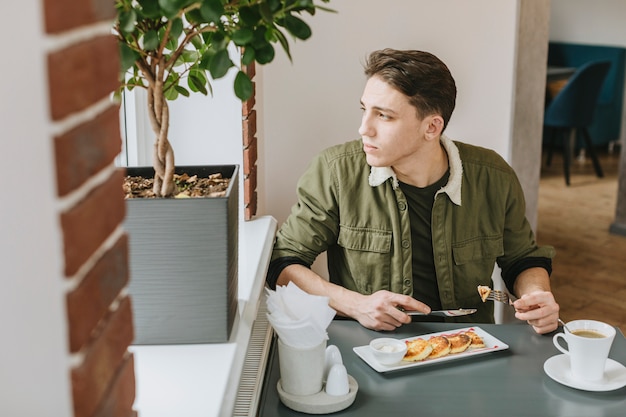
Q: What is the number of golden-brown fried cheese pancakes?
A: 4